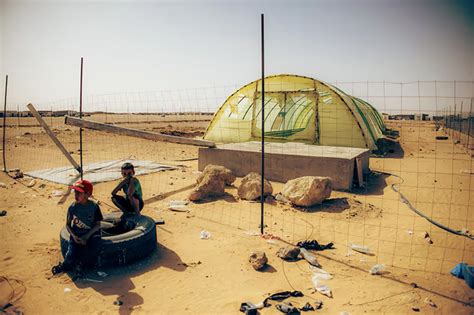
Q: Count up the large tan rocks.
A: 3